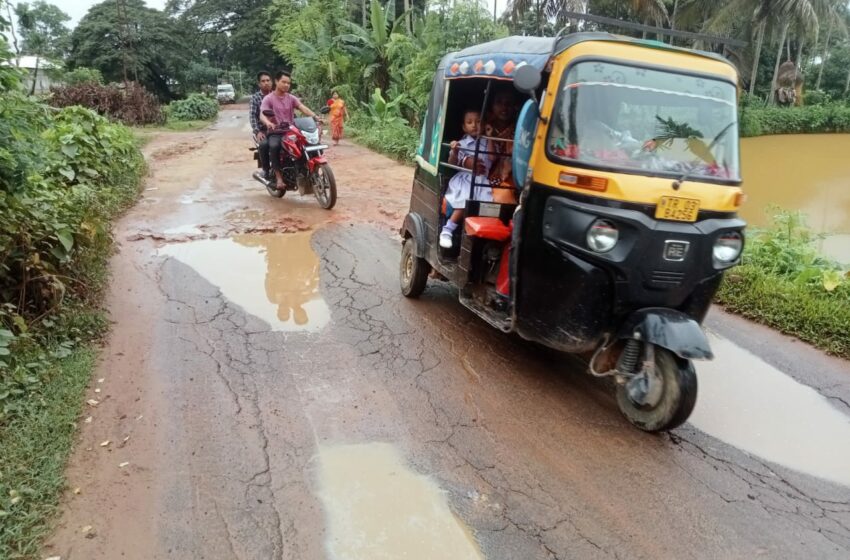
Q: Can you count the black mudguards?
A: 2